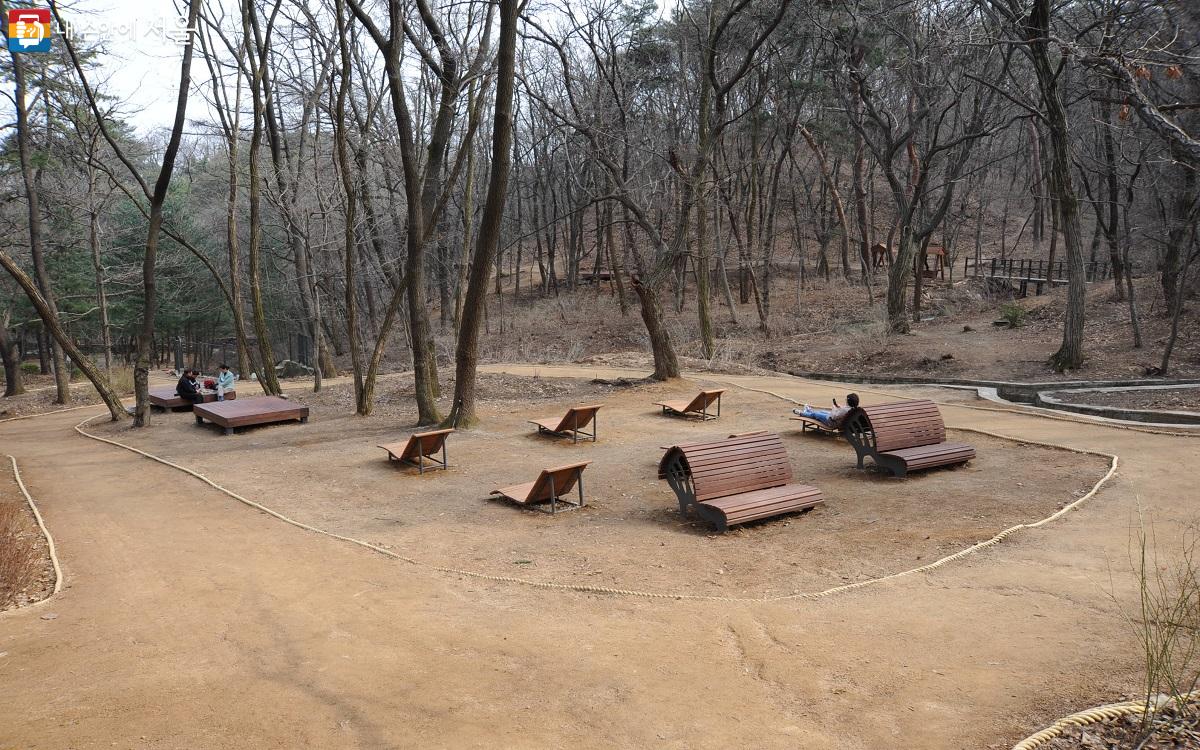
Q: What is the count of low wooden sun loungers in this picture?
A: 5